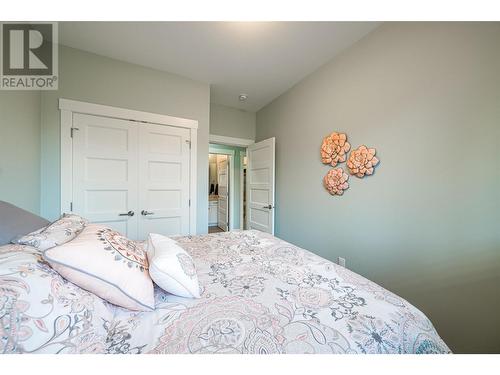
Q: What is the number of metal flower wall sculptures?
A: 3